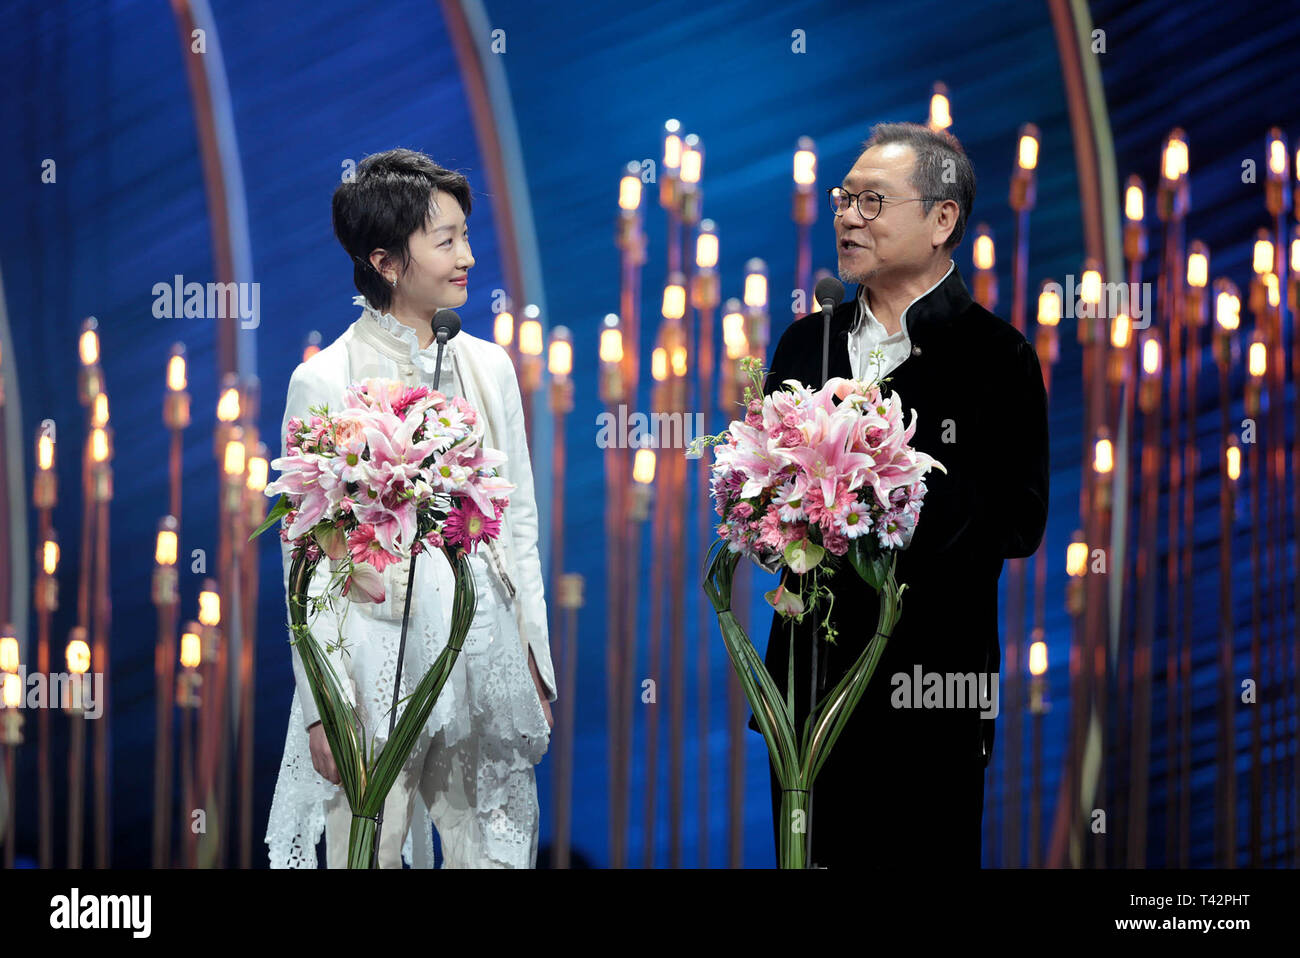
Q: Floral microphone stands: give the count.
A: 2